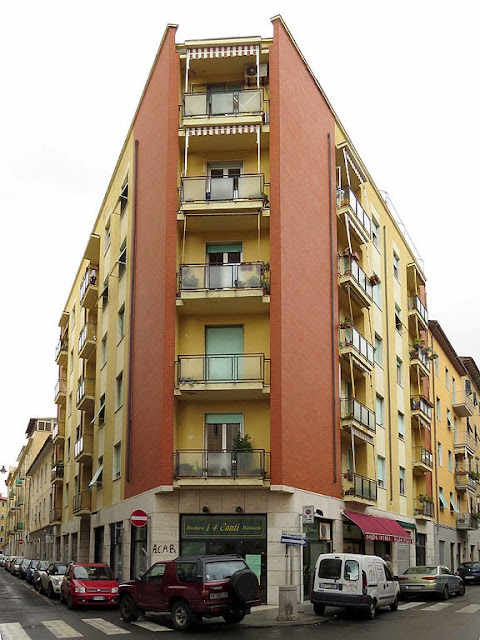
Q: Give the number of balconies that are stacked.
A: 5